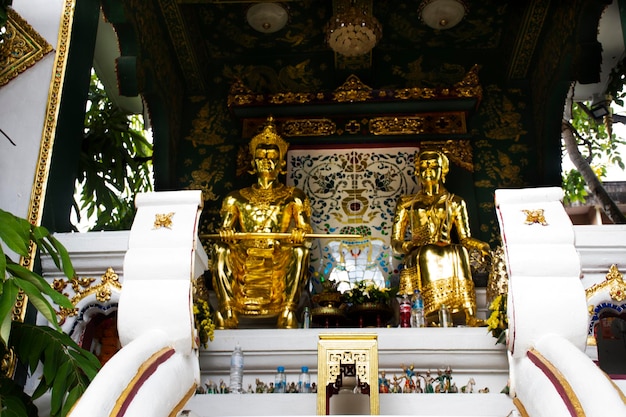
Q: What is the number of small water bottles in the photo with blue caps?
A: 2